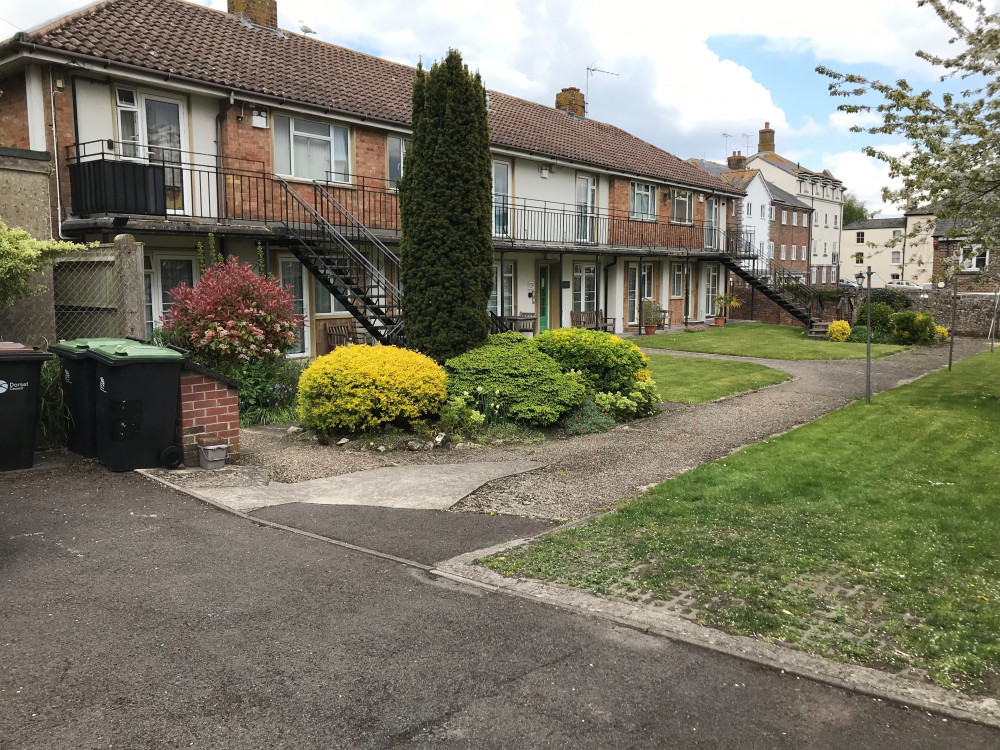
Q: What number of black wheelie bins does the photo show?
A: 3